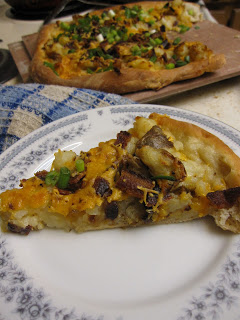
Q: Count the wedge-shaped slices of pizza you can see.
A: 1